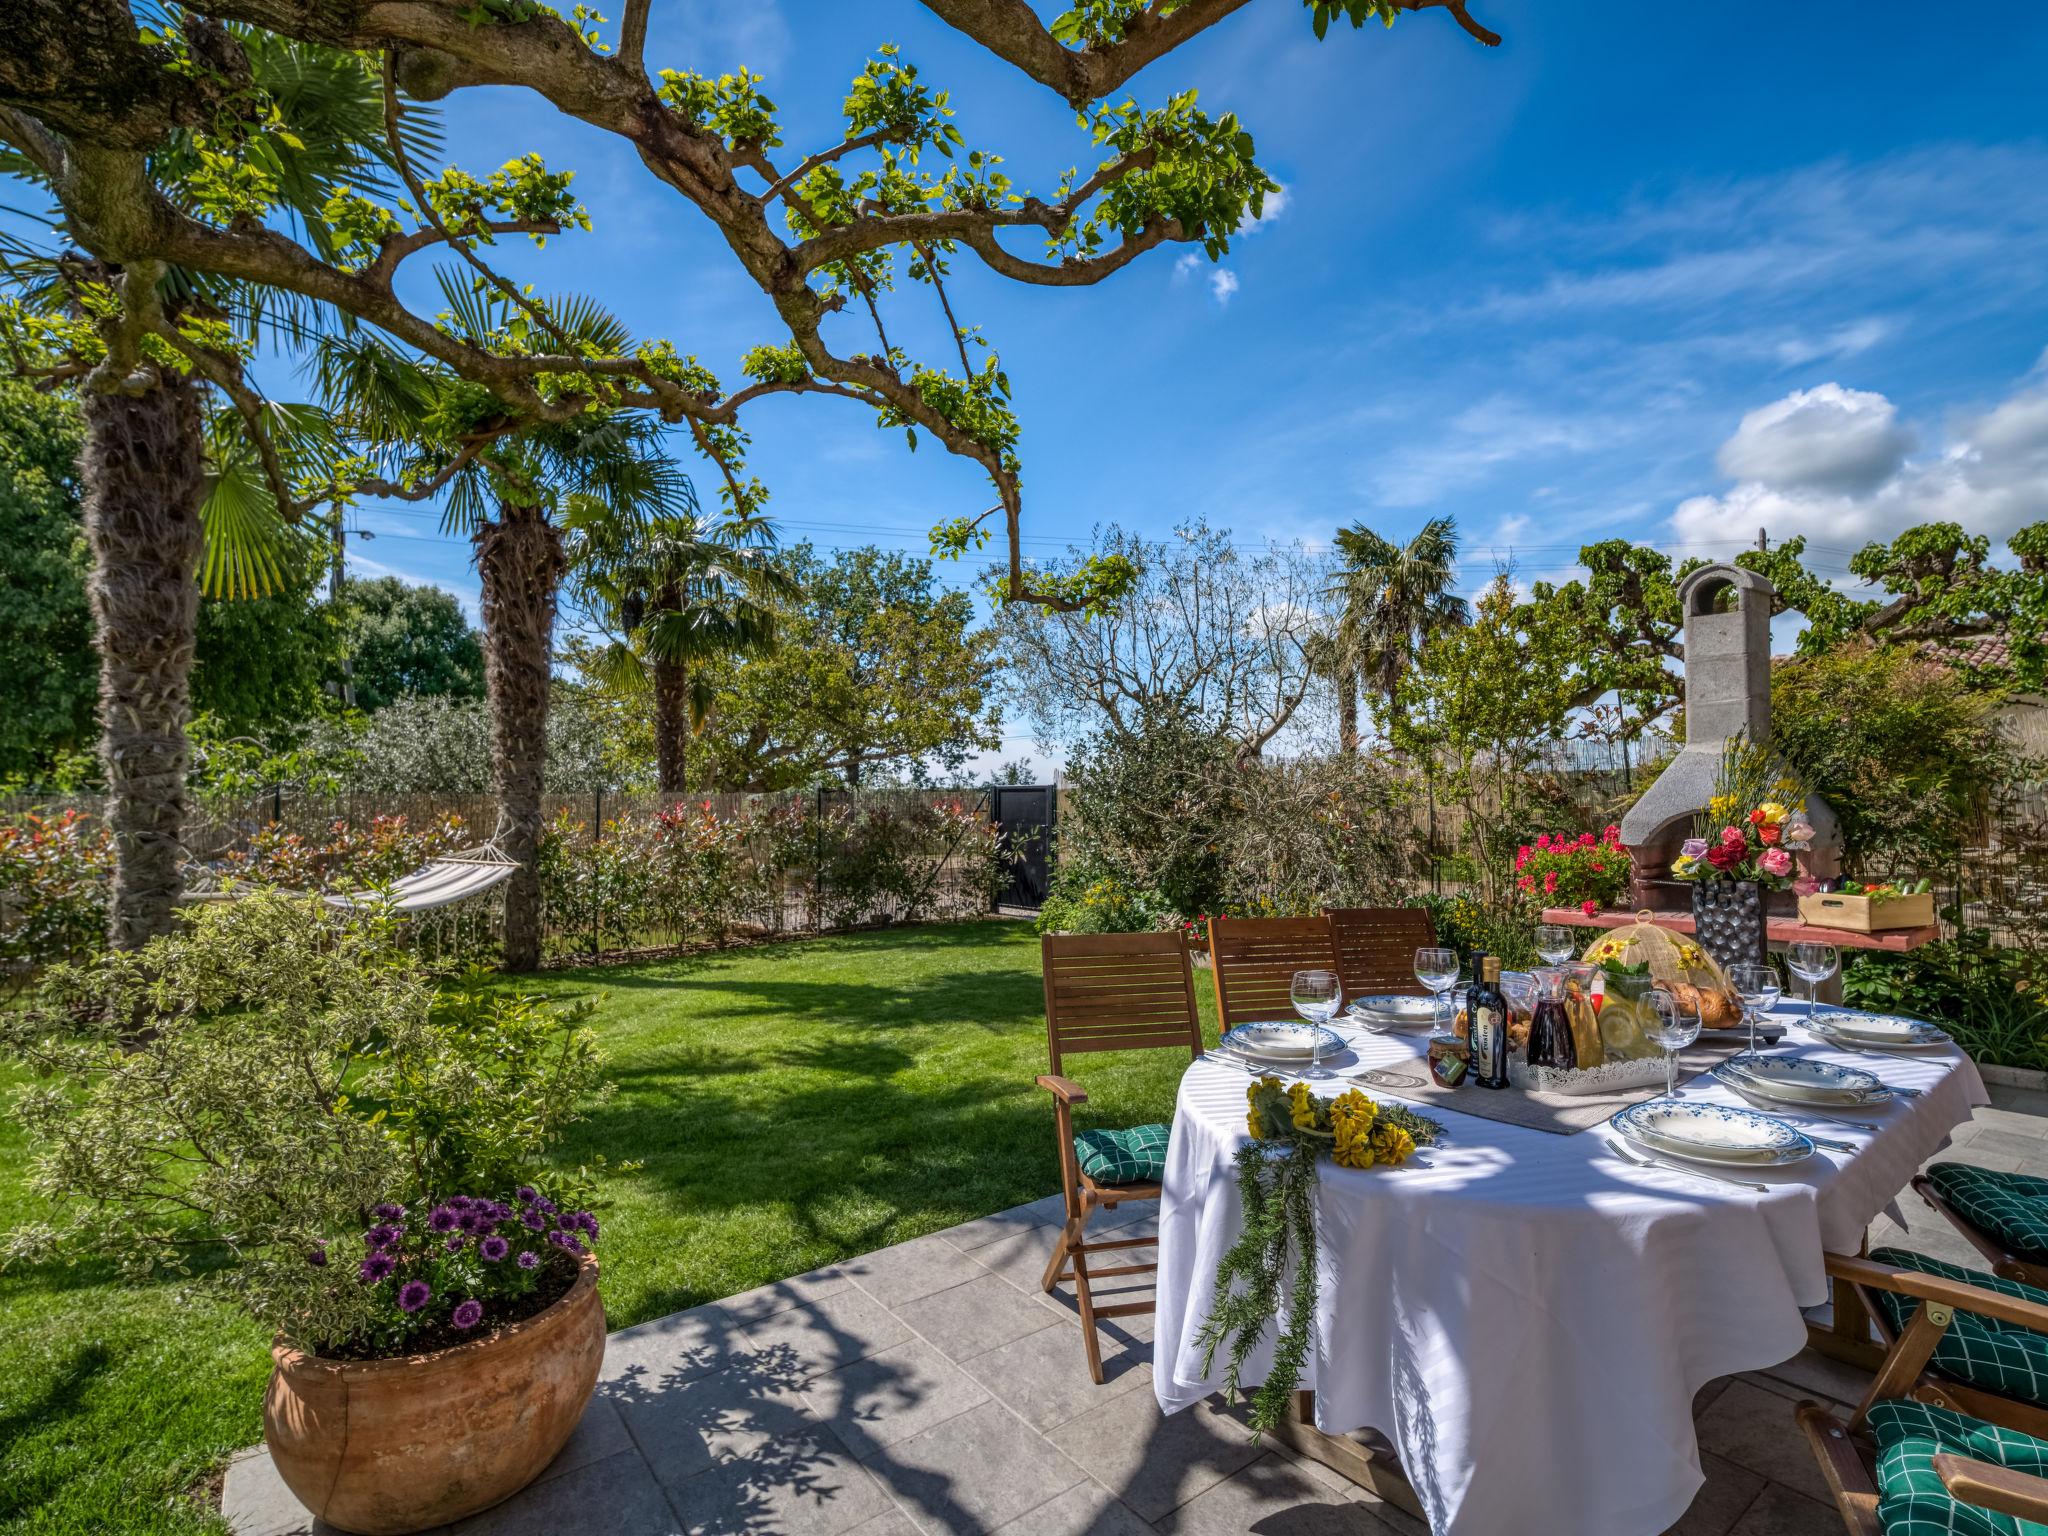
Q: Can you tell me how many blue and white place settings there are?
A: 5